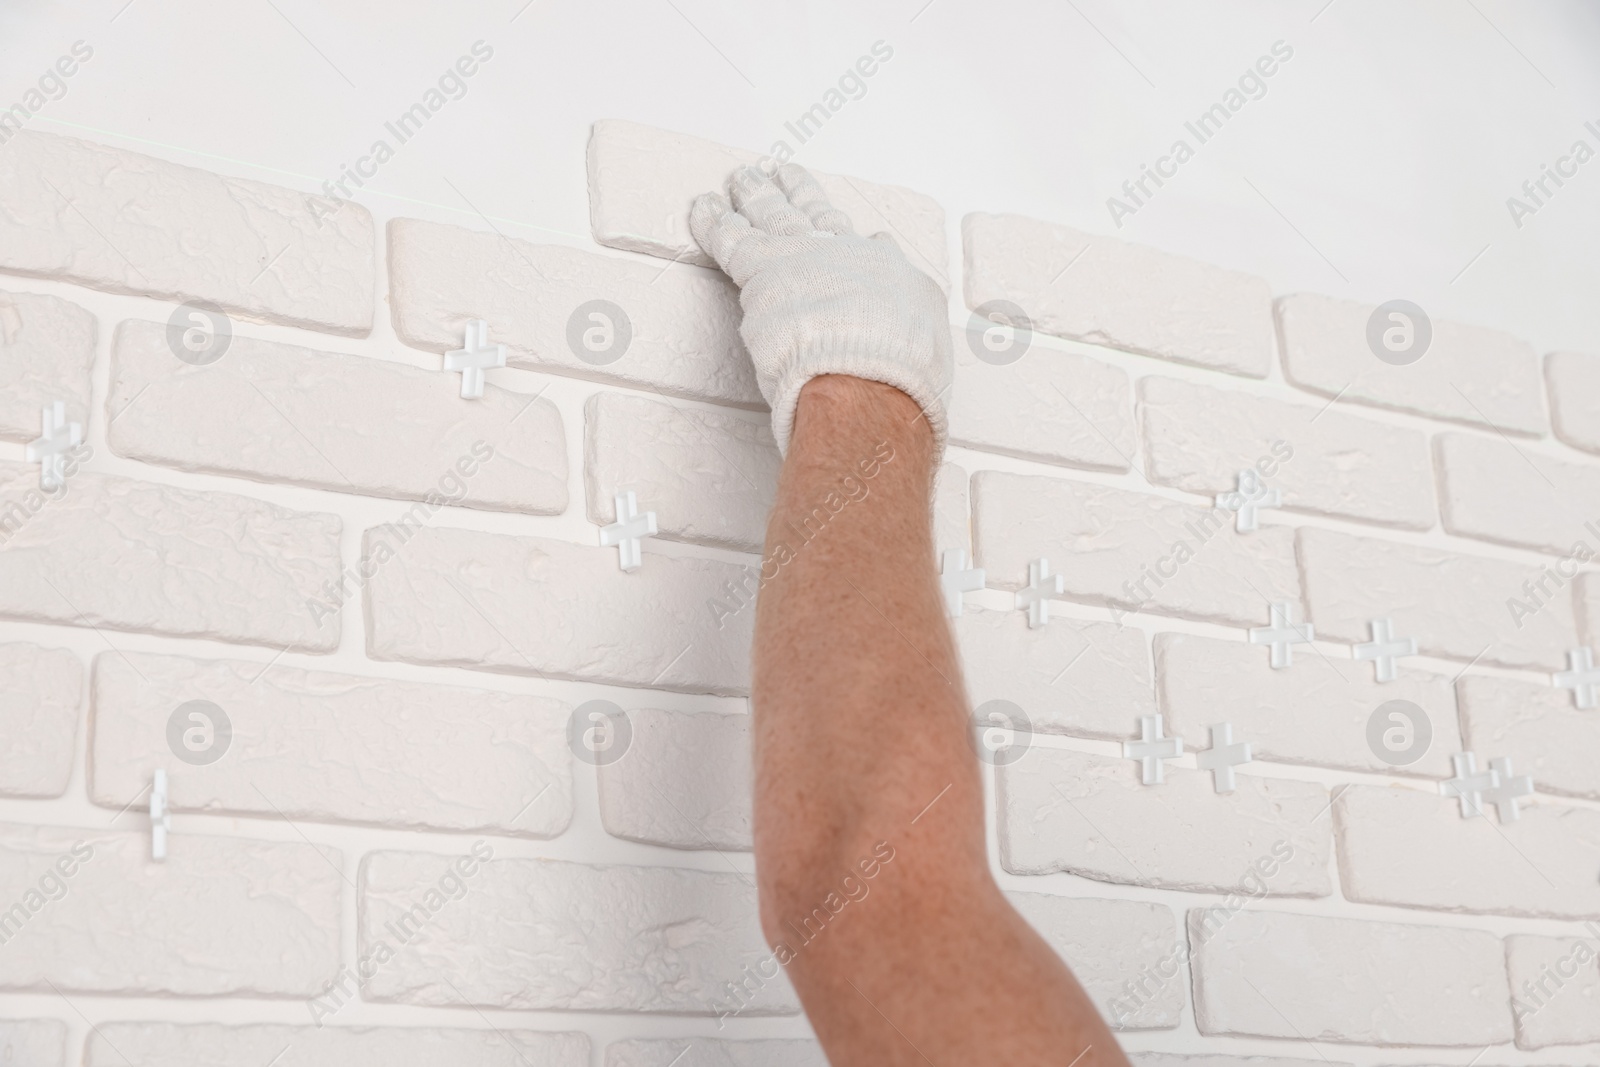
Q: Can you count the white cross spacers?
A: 14